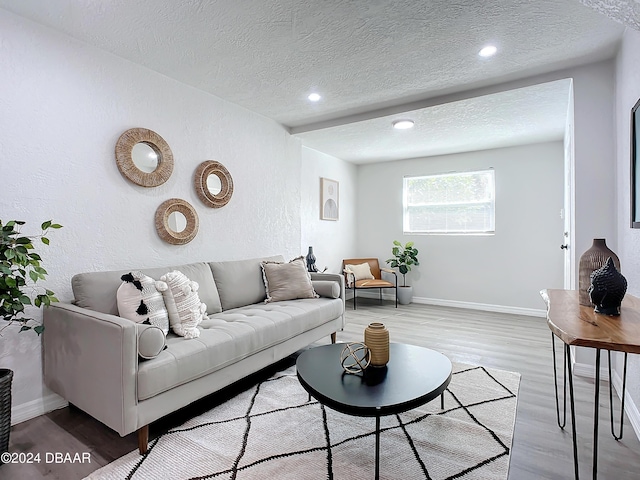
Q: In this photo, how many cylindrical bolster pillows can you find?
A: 2